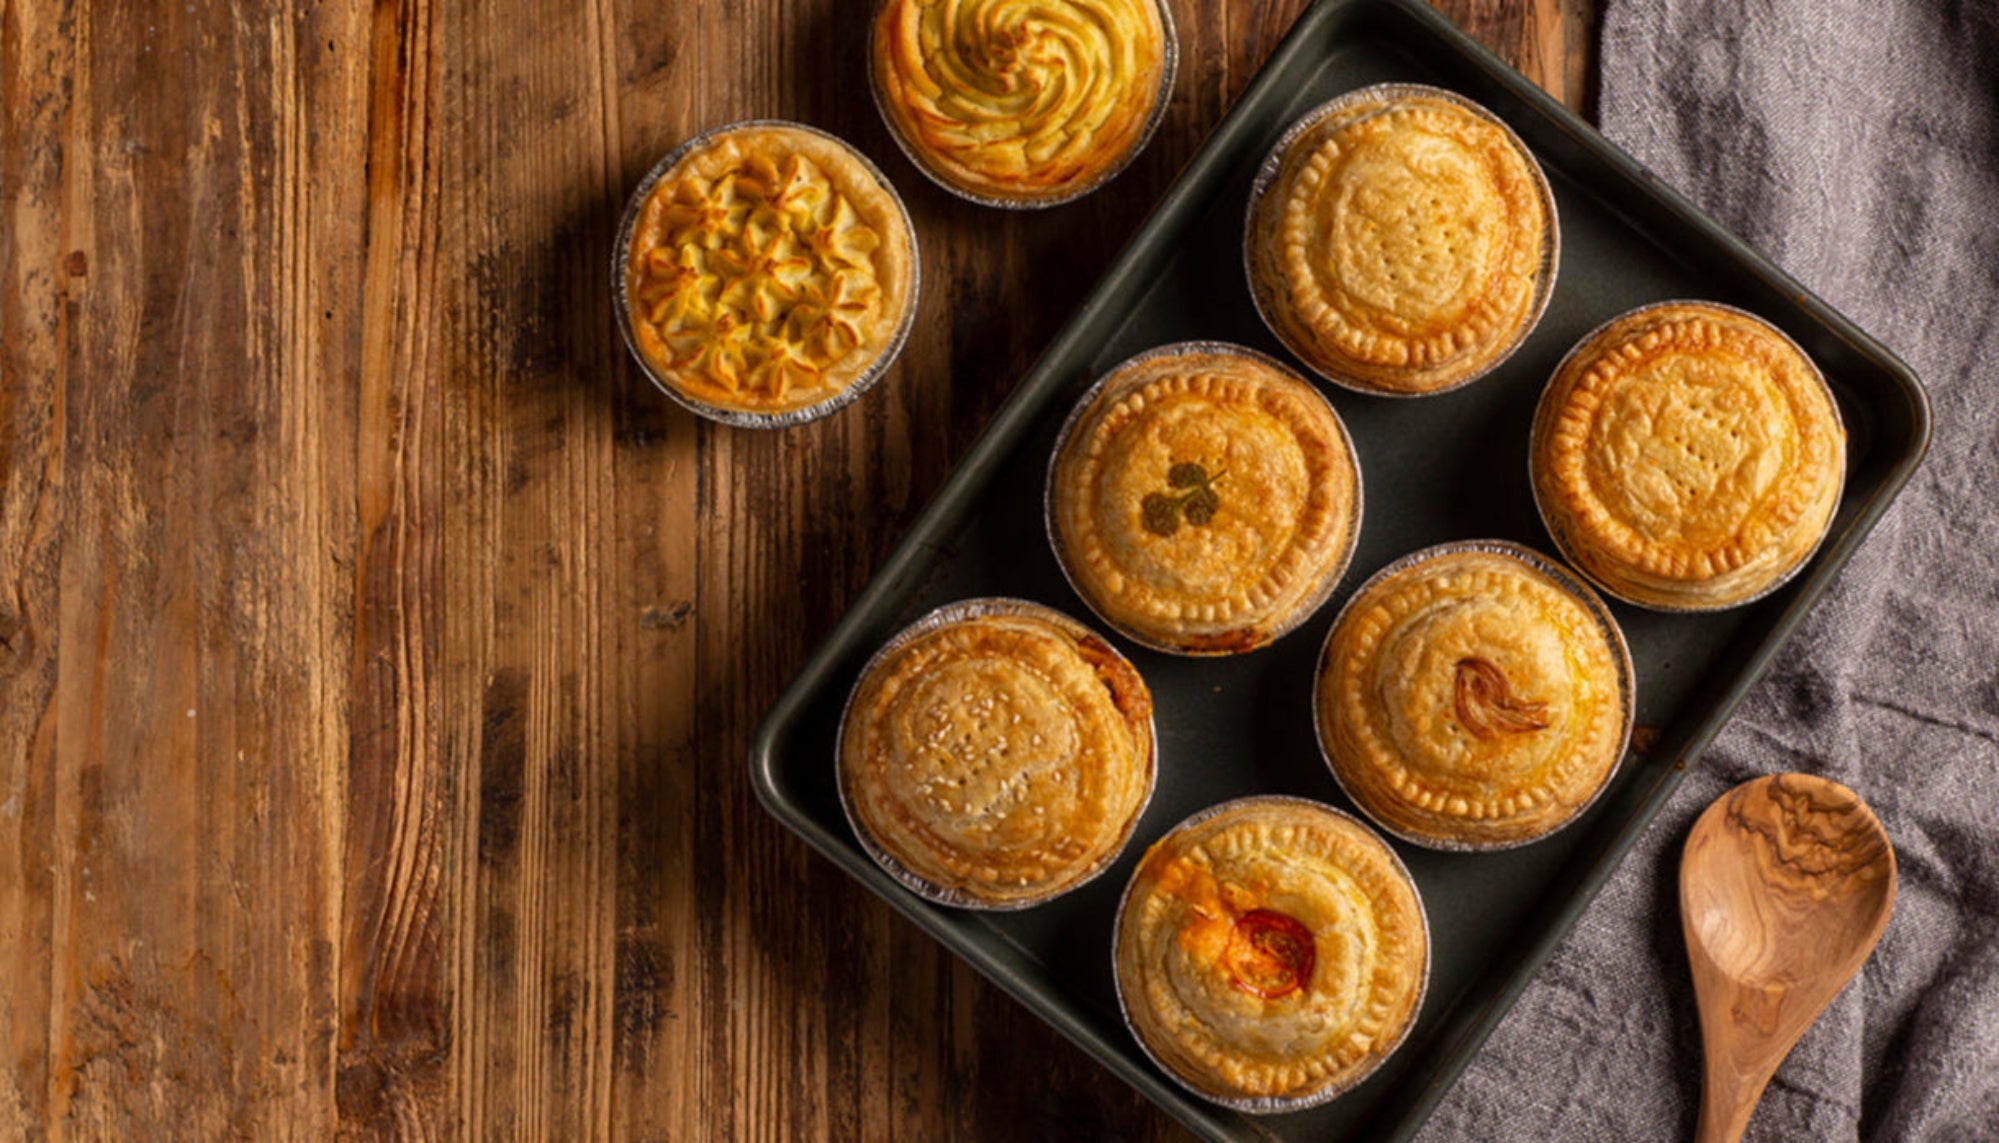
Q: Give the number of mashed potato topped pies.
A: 2